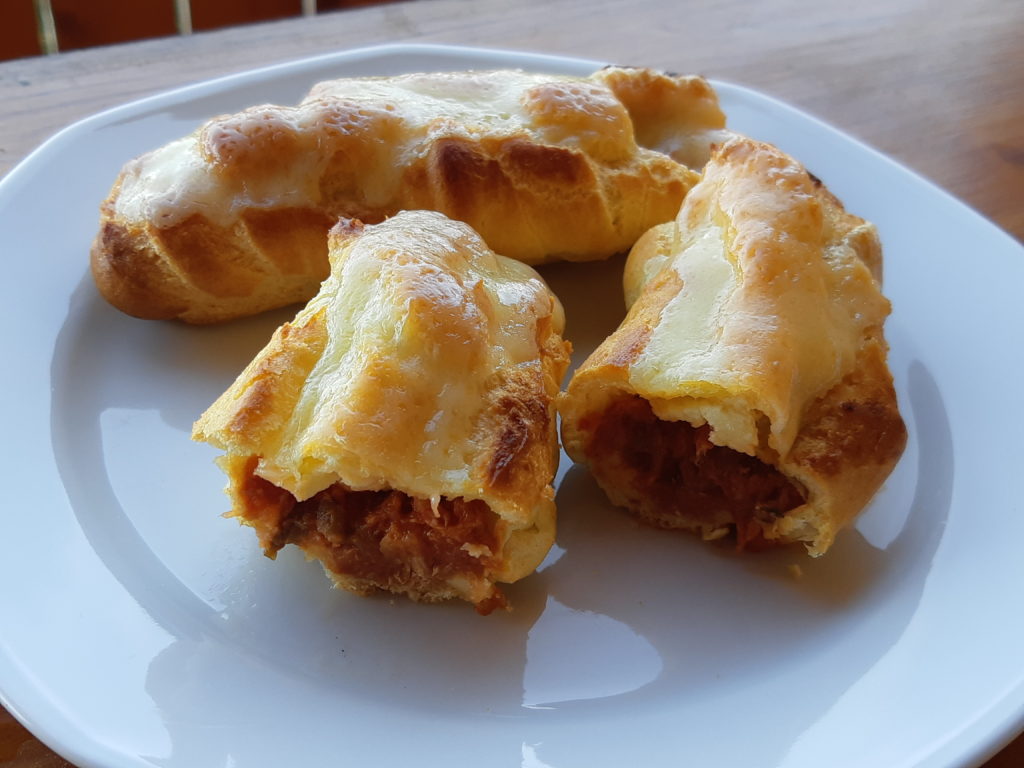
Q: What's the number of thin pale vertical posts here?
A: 3